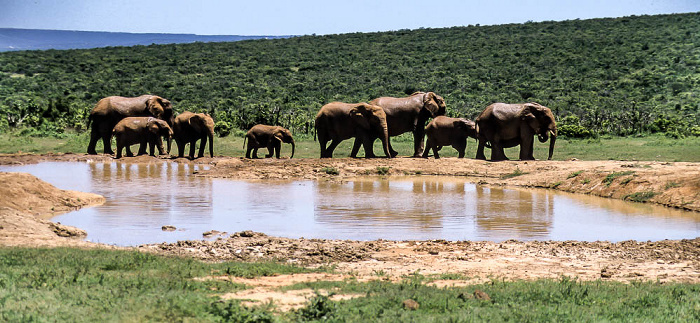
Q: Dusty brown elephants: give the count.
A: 8